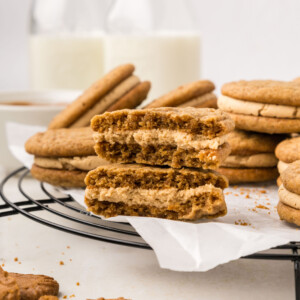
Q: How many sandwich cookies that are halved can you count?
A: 2